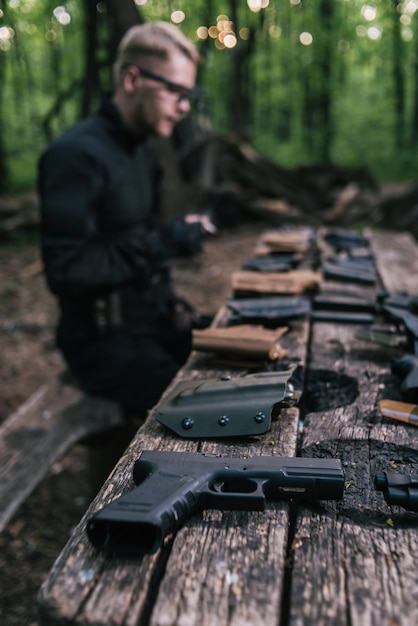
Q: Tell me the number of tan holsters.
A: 3